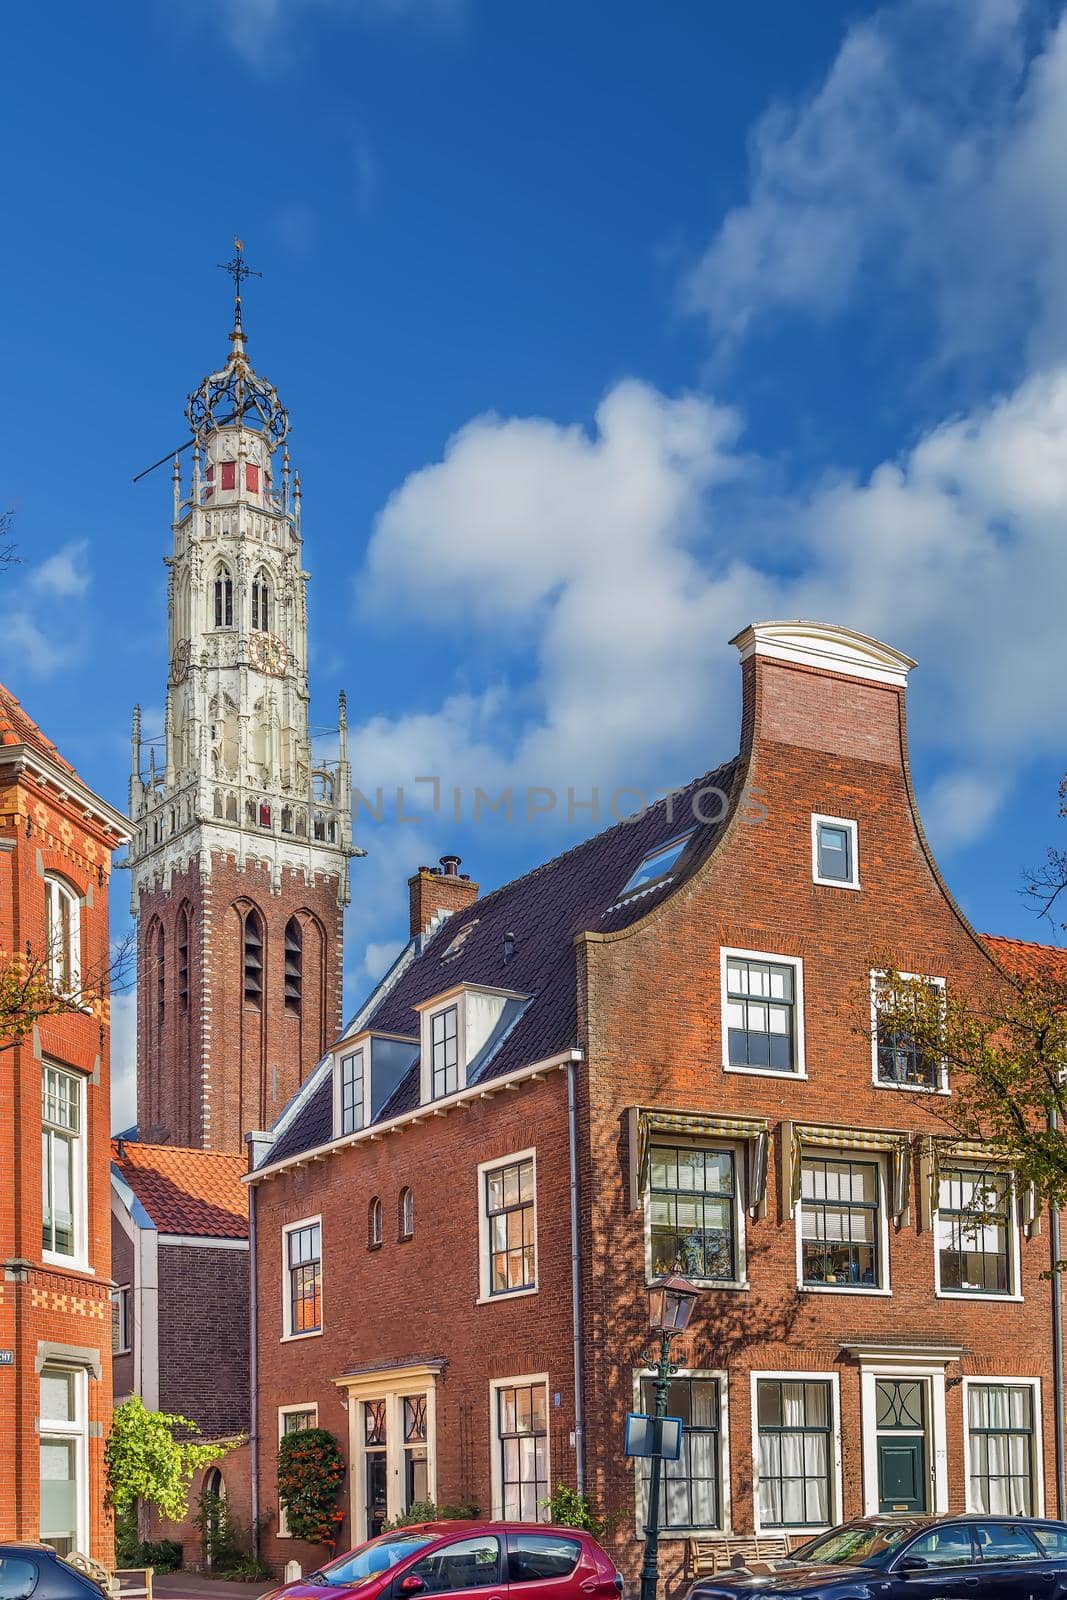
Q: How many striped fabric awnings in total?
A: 3